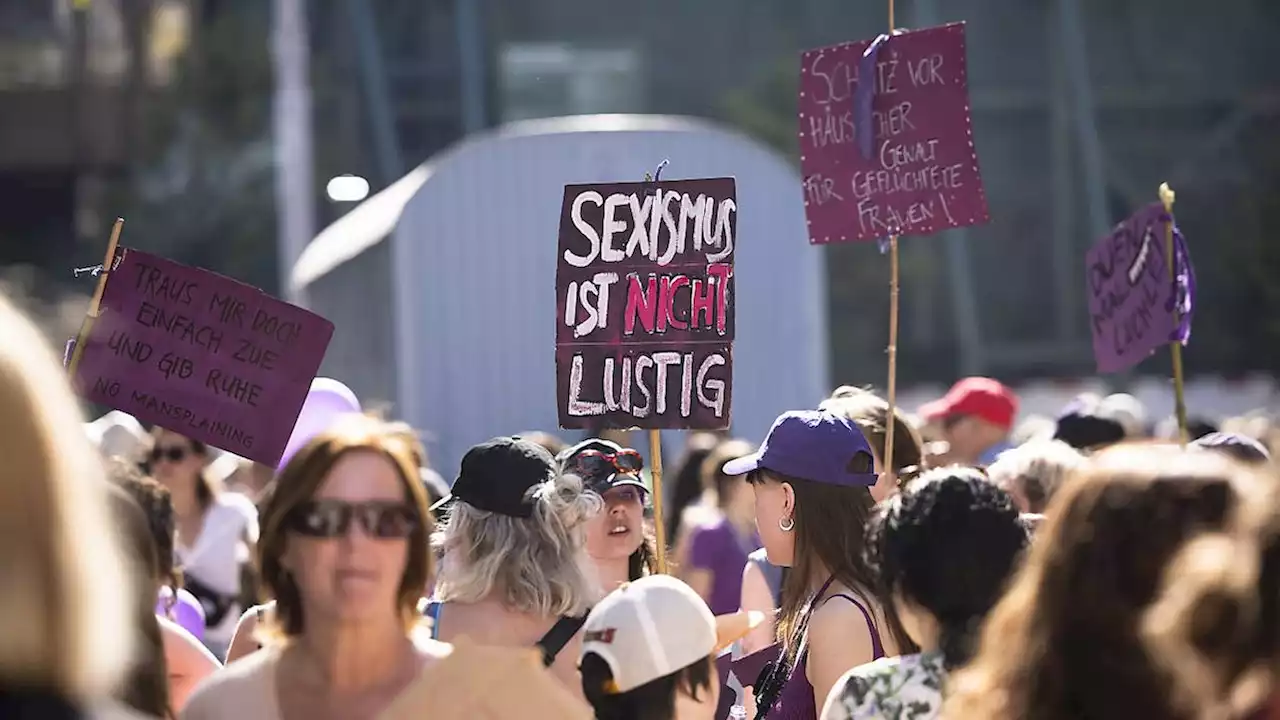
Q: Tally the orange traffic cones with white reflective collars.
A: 0